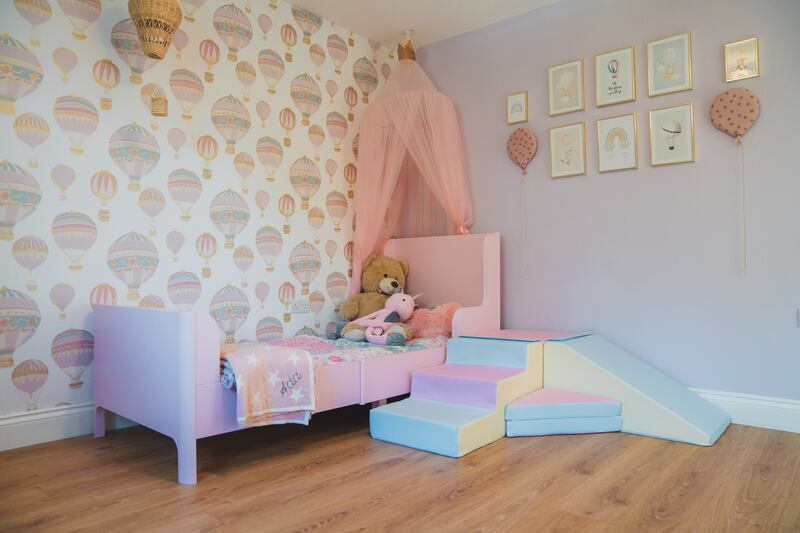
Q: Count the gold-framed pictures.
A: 8